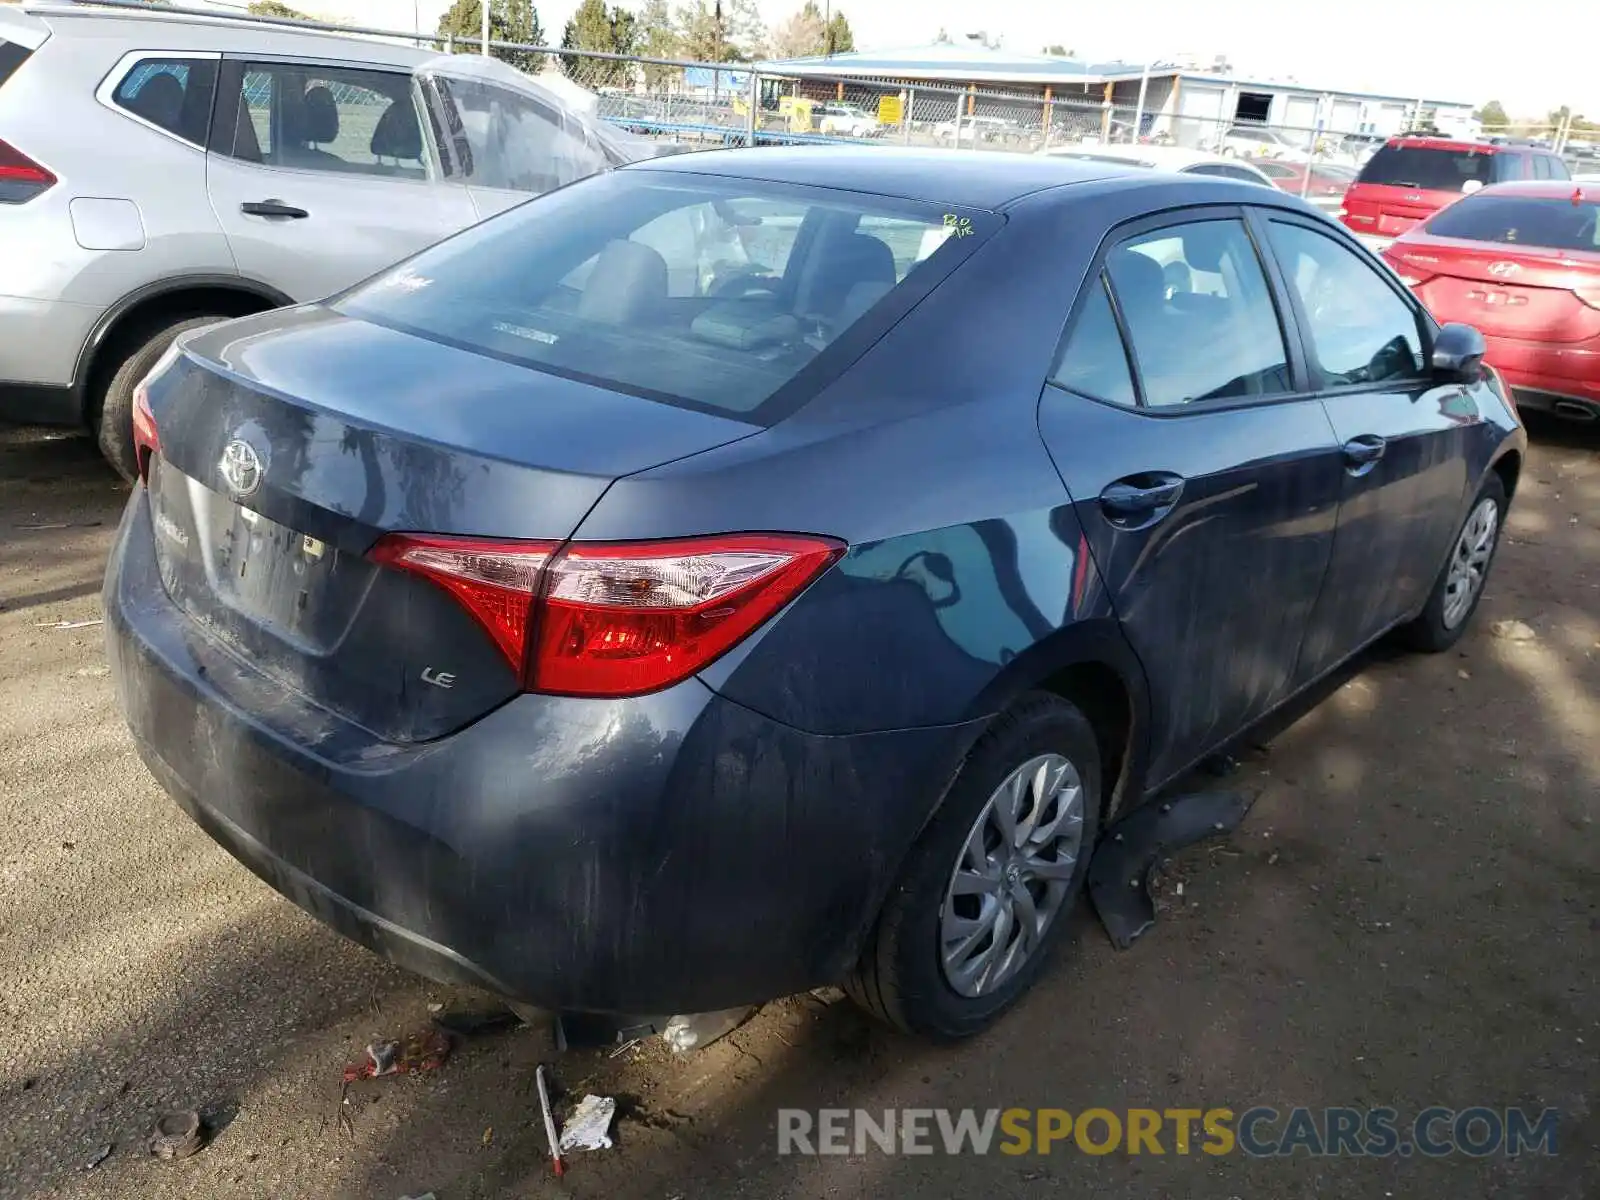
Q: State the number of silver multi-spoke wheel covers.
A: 2